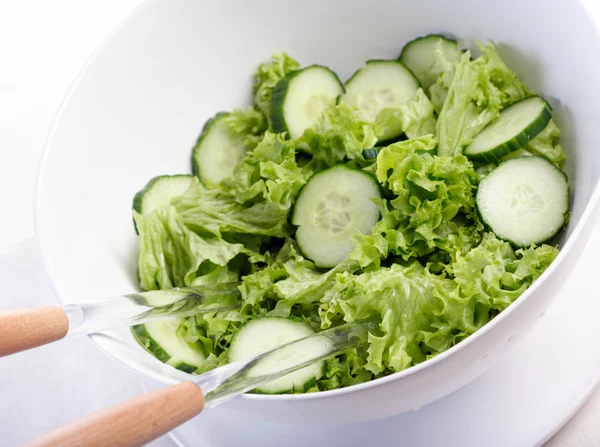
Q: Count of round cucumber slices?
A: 10